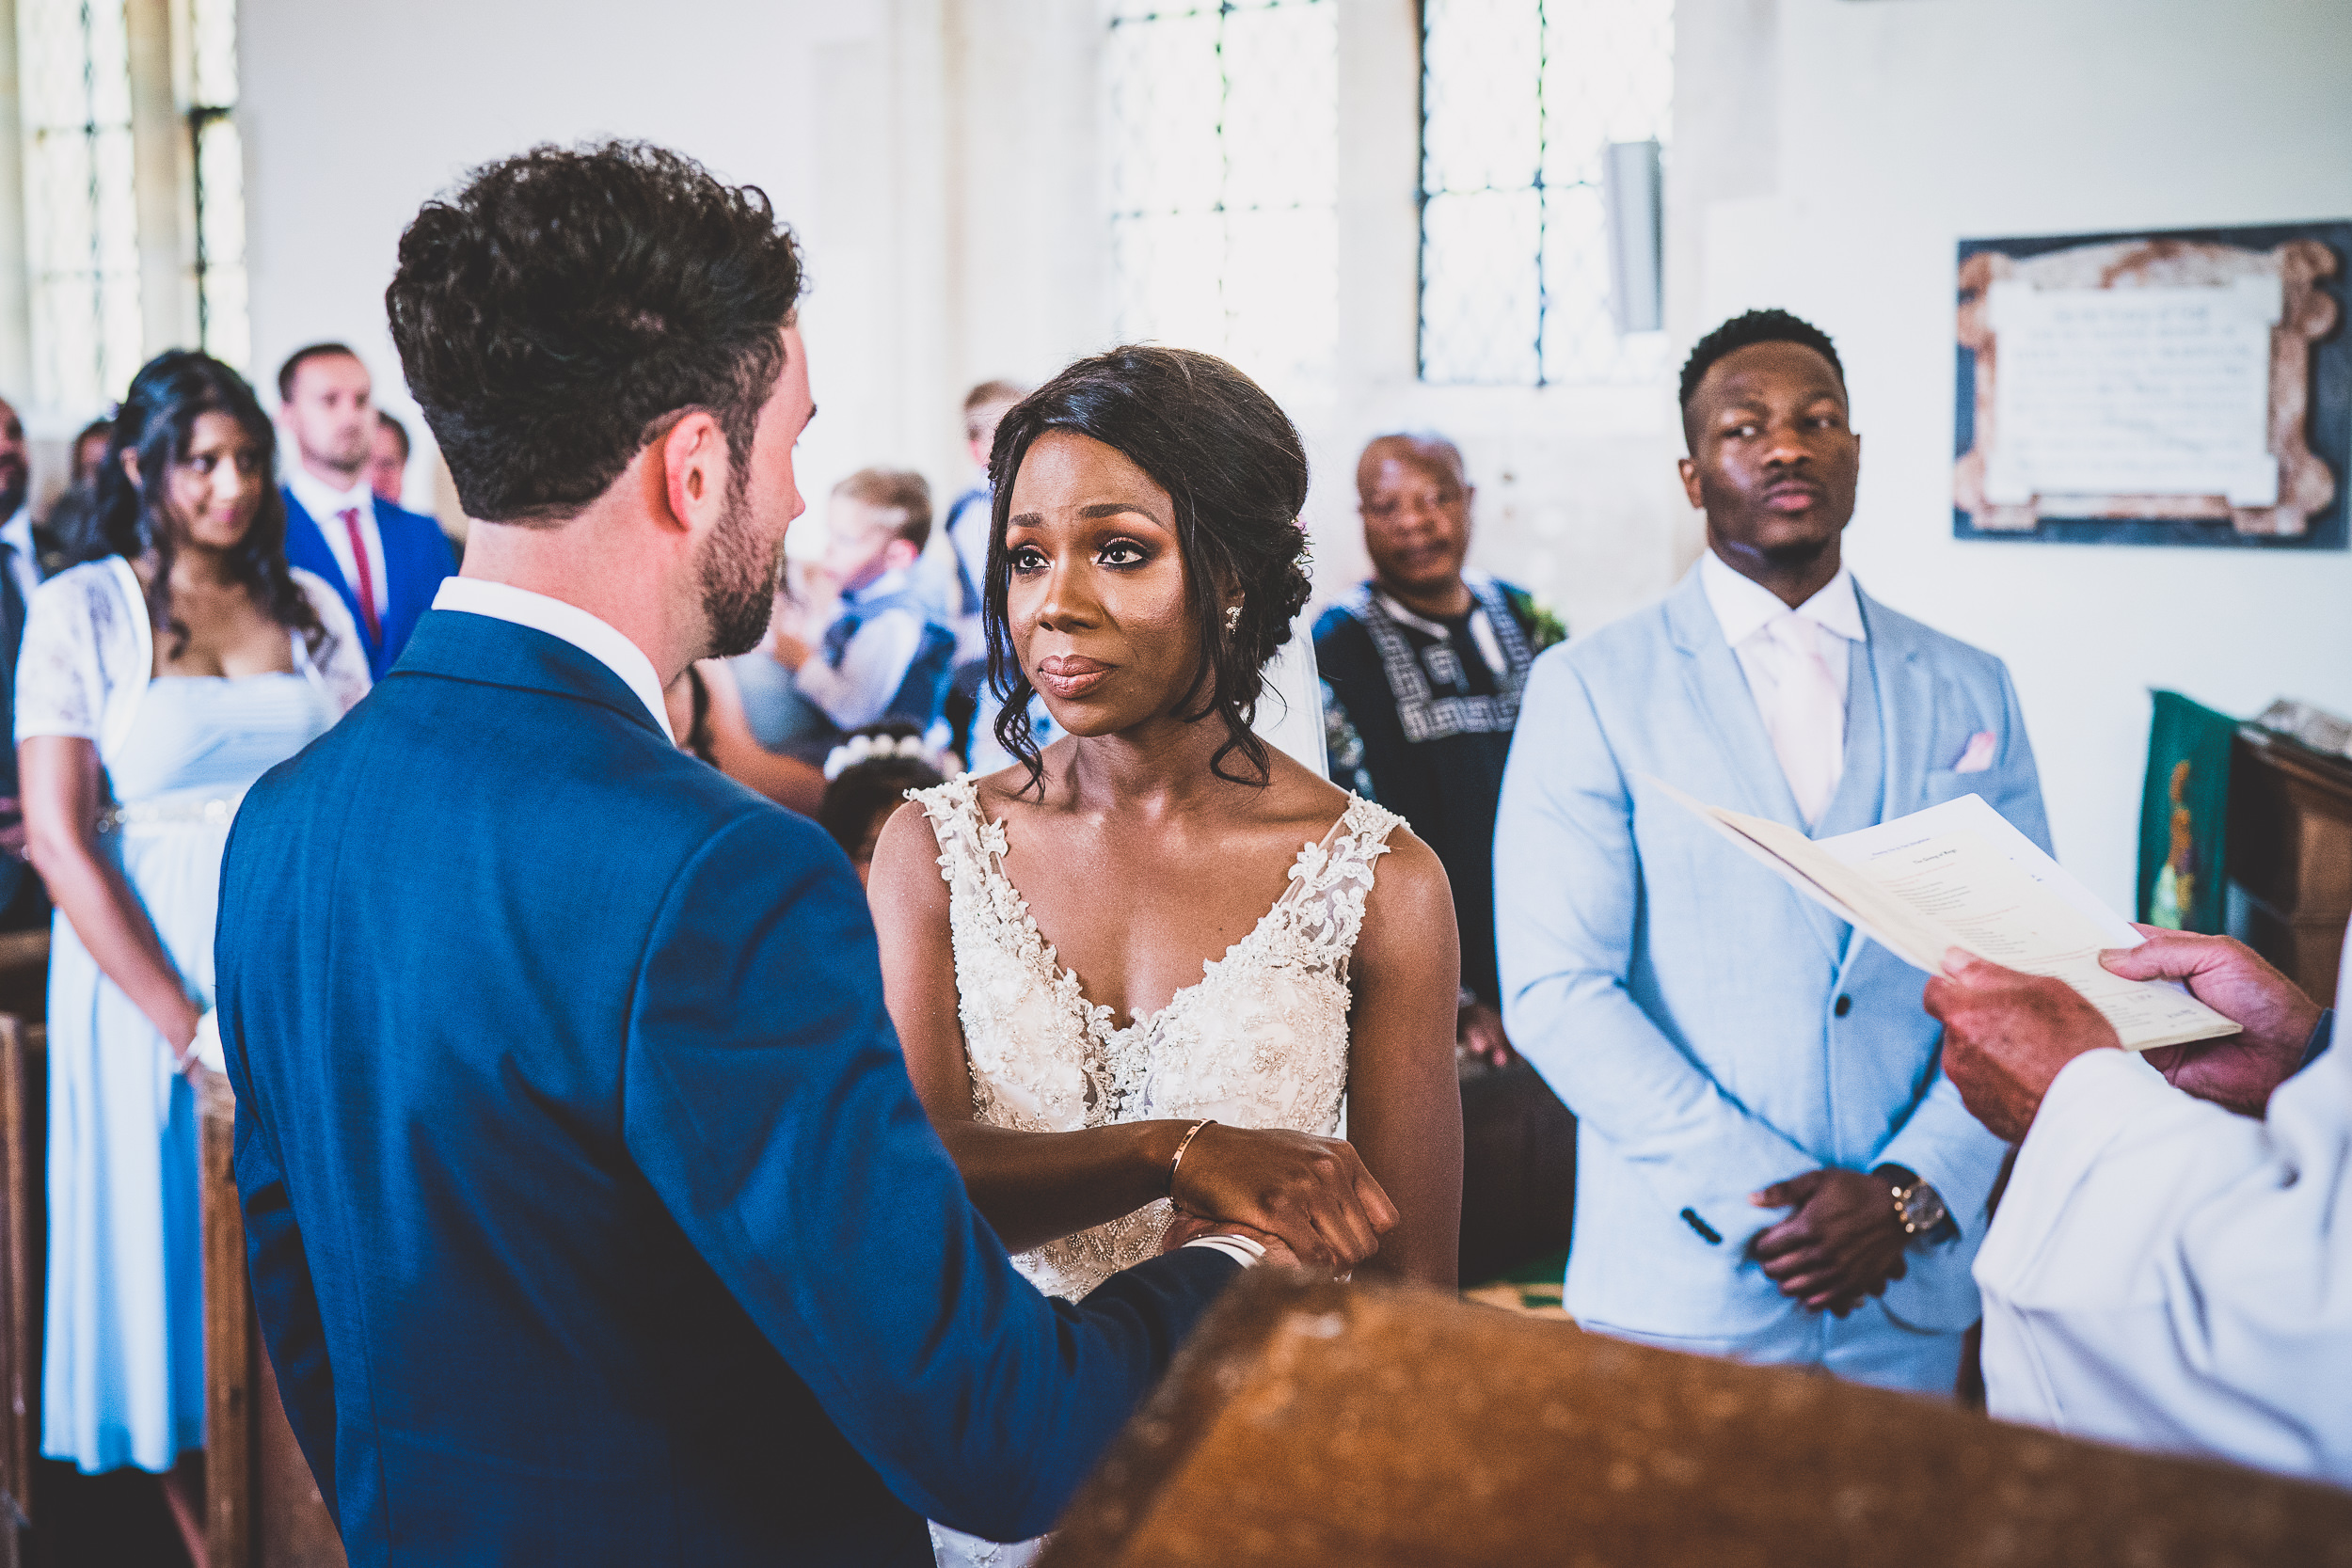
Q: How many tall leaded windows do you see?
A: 4